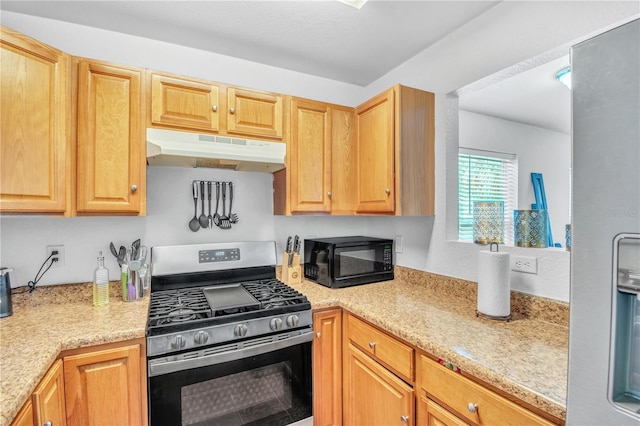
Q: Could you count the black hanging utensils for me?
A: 6